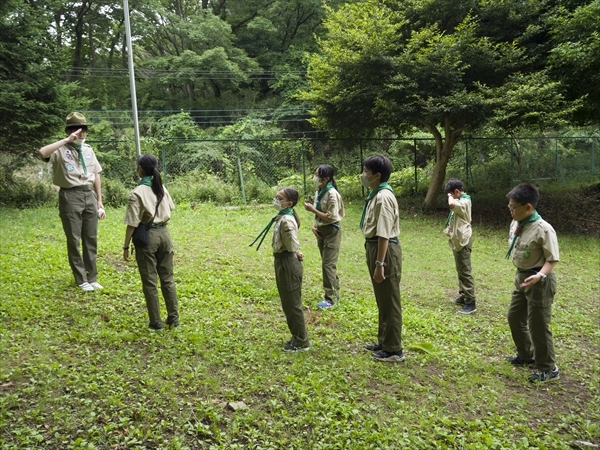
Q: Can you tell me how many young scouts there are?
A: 6